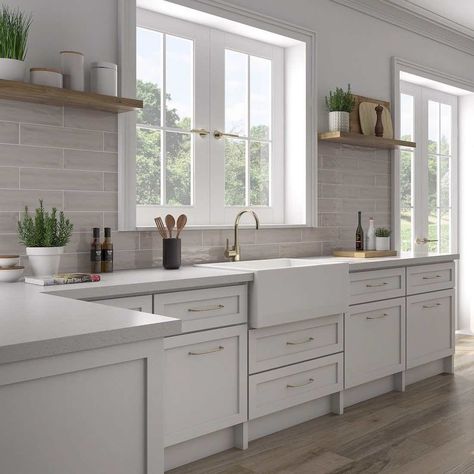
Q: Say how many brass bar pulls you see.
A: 8